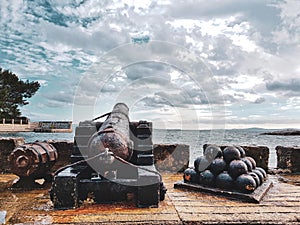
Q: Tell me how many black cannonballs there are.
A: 15